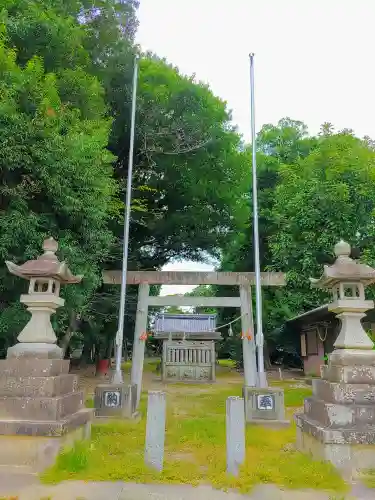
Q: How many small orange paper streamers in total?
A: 2